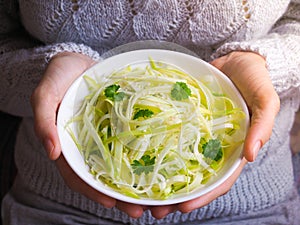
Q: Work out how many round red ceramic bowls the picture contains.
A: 0